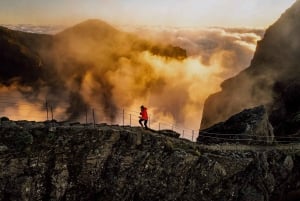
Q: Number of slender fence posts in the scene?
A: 11